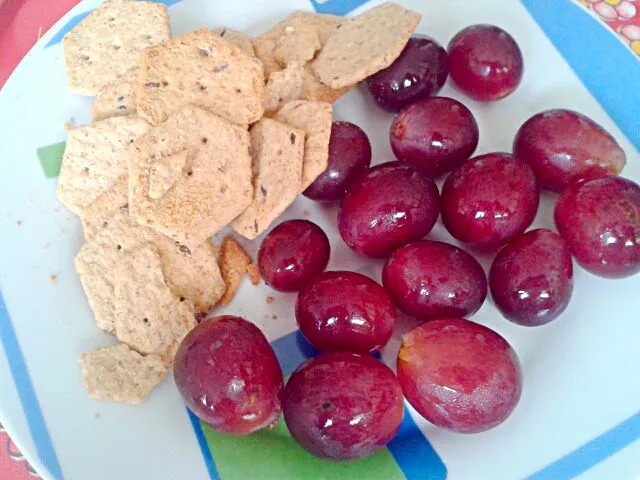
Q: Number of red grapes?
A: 15